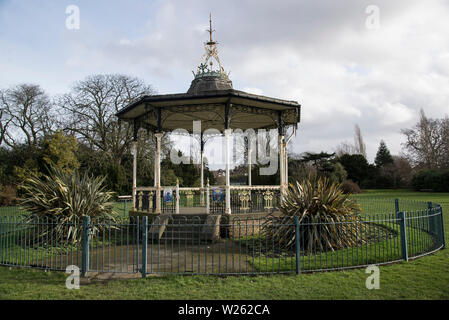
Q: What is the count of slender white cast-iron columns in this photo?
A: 8